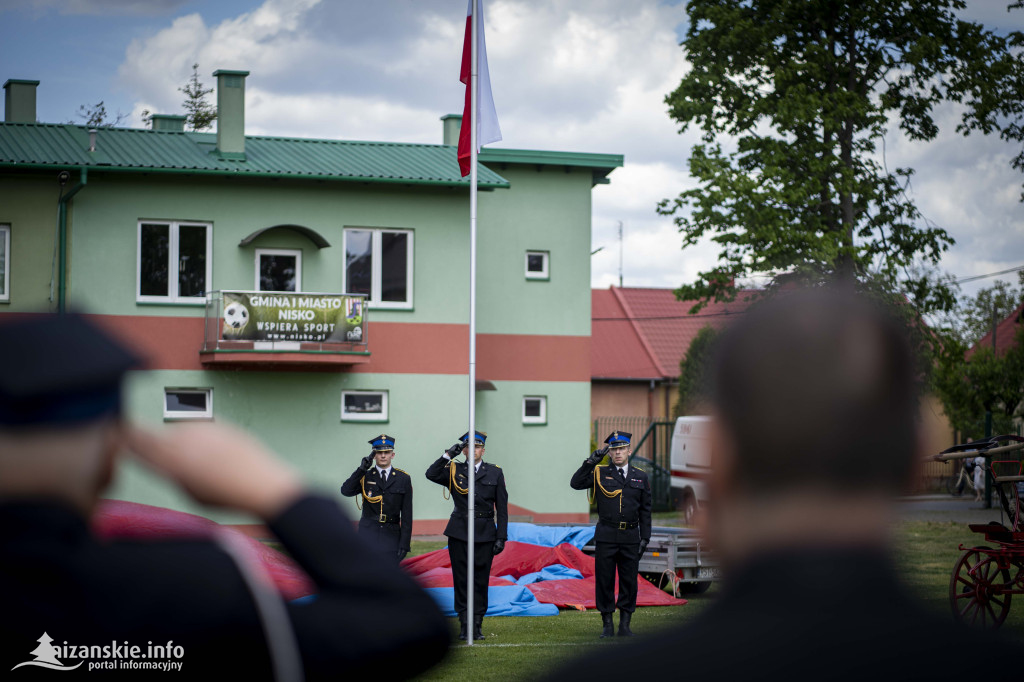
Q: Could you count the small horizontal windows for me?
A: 2